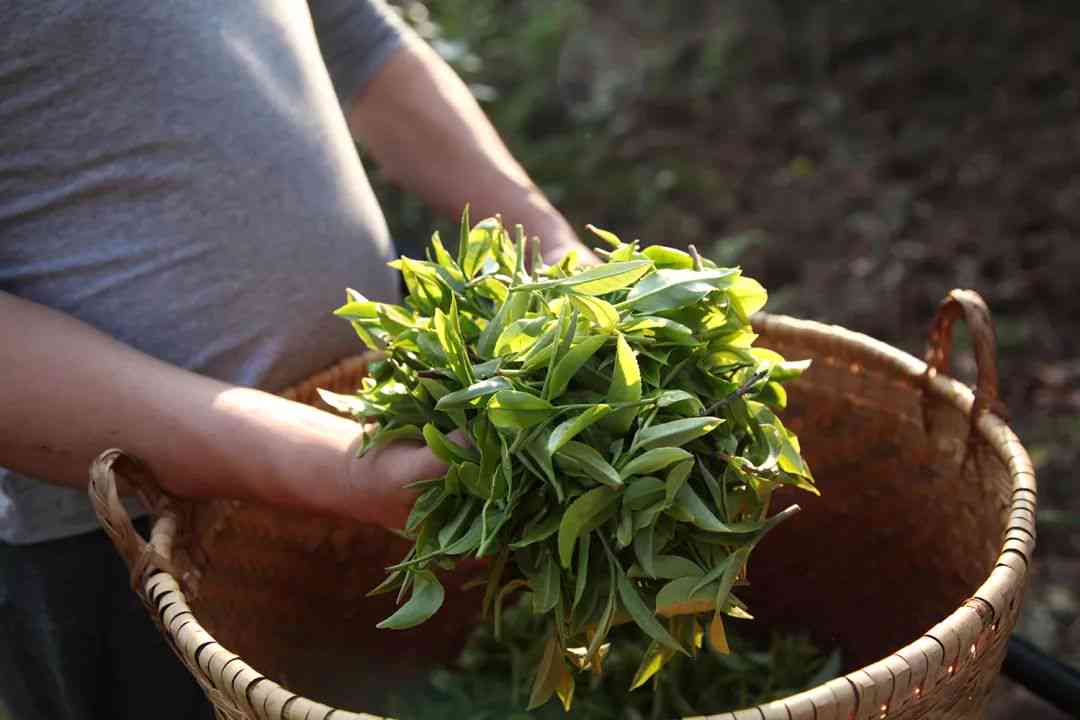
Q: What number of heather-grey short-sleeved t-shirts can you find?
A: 1